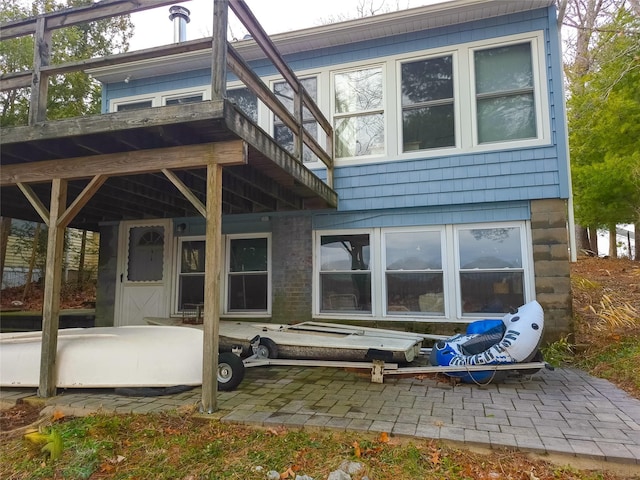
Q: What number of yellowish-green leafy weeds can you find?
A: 1